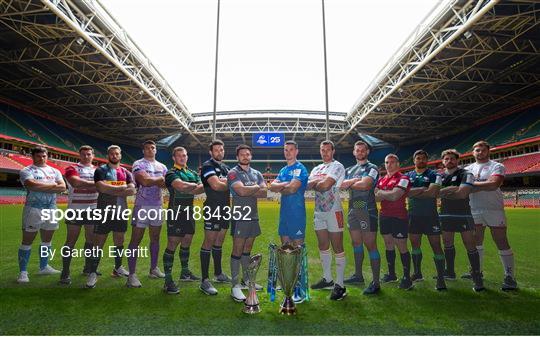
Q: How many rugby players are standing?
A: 14